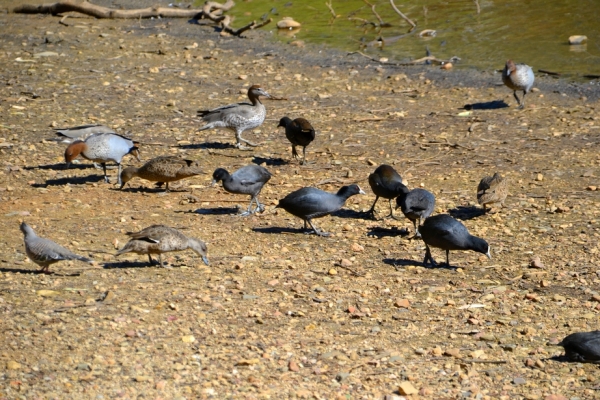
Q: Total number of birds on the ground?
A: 15